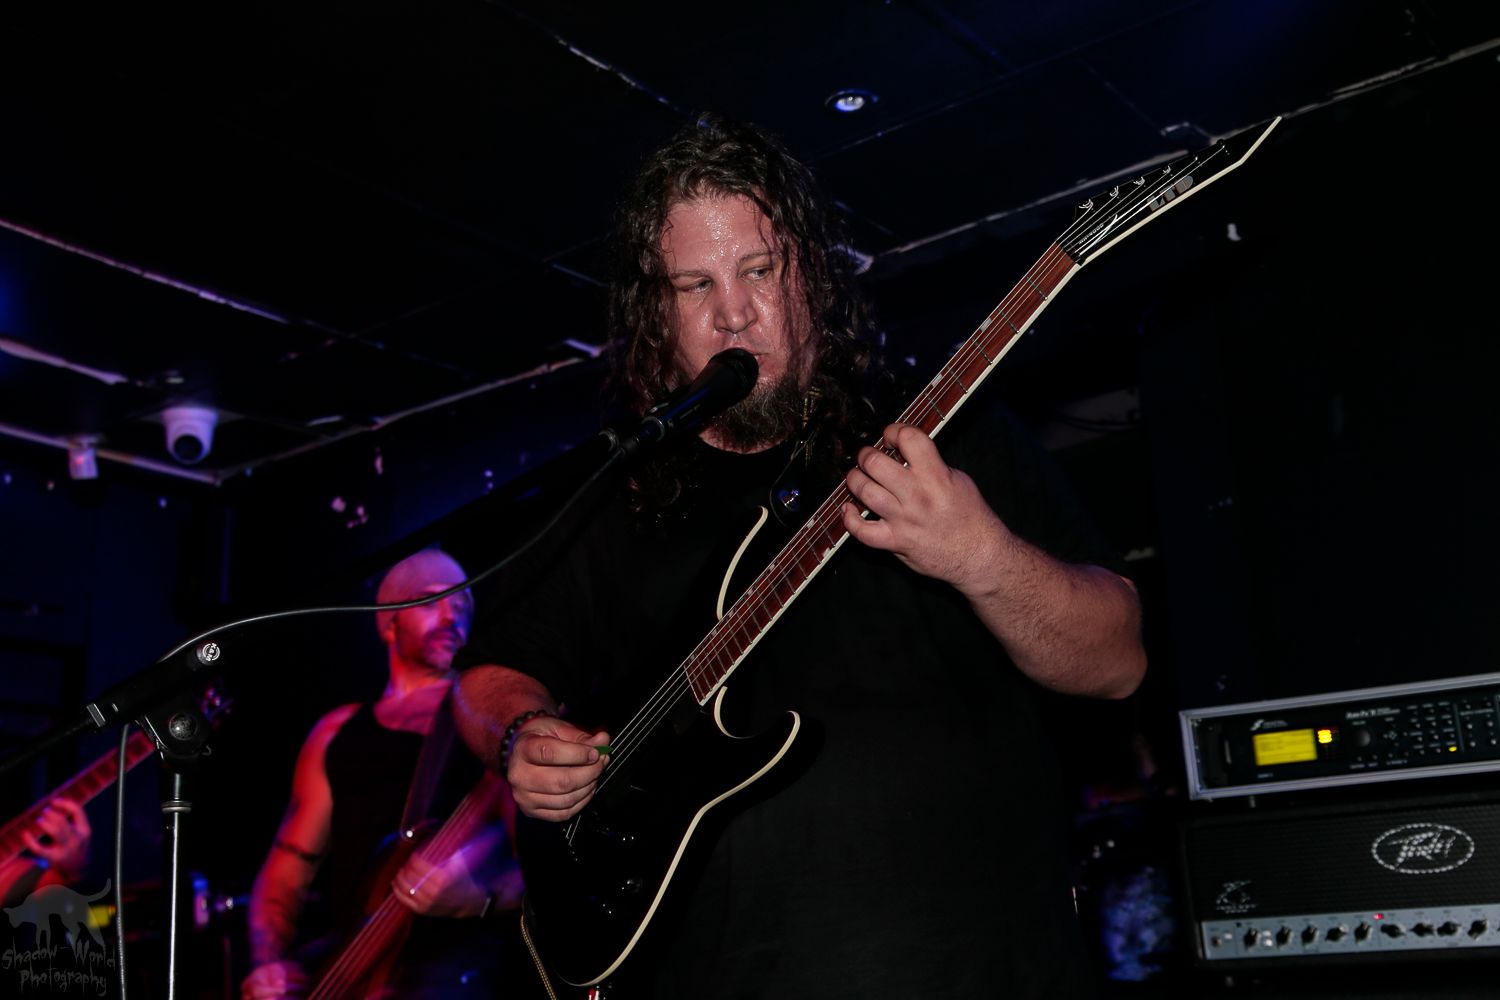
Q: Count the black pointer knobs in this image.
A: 9